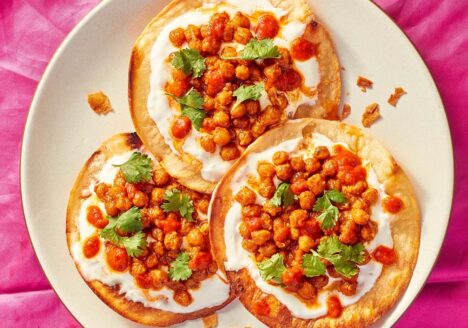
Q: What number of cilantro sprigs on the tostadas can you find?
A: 12